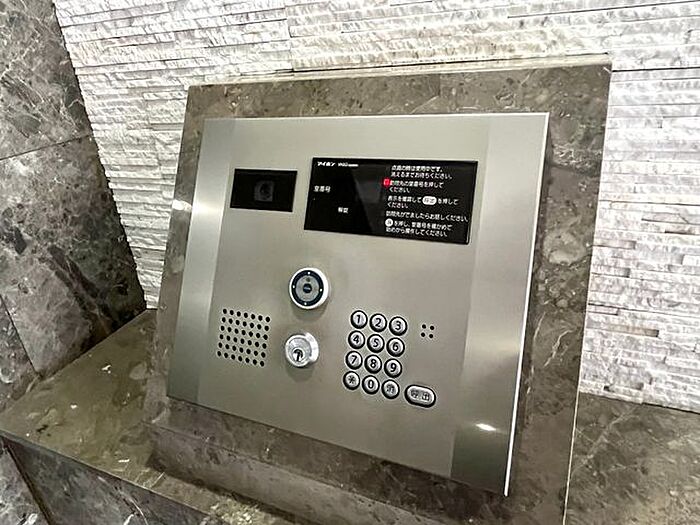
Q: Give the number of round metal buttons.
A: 12